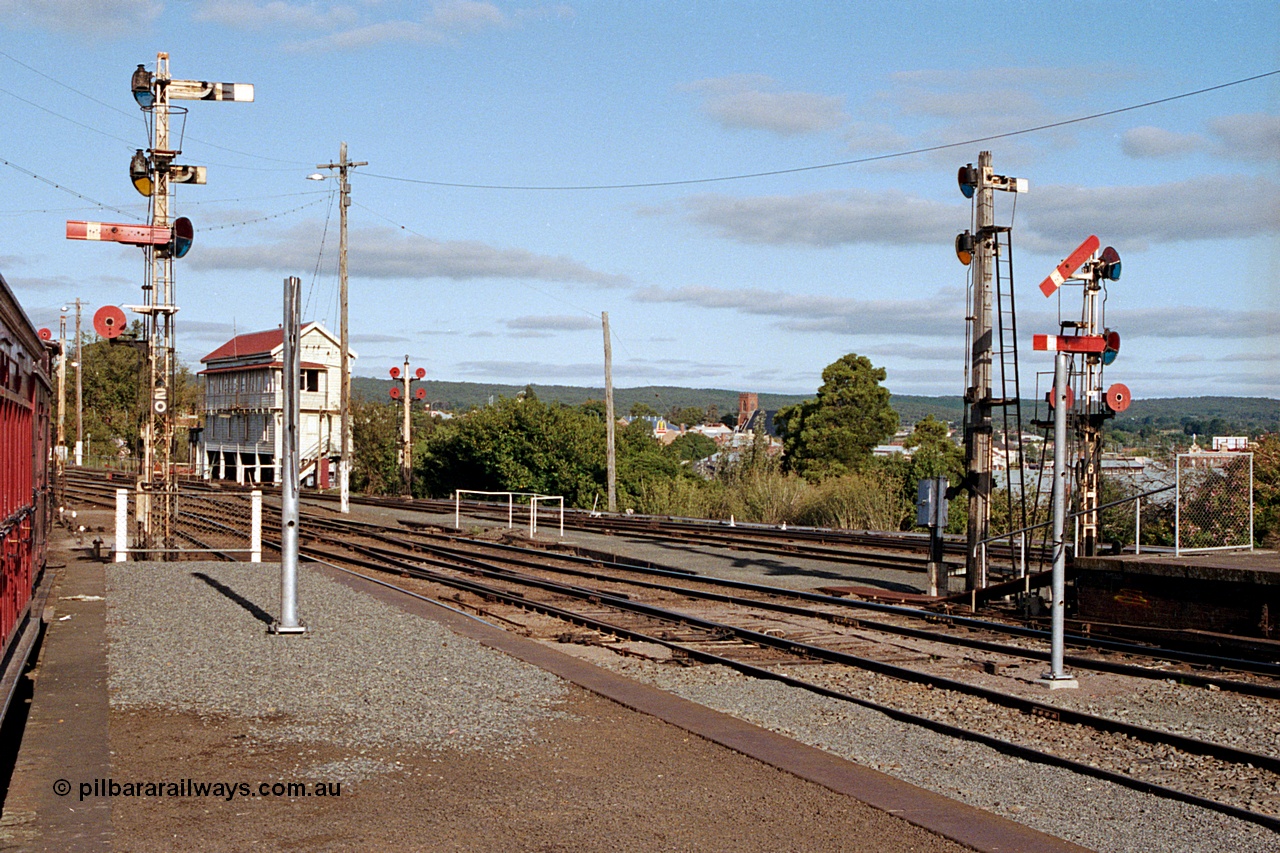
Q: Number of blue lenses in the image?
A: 5